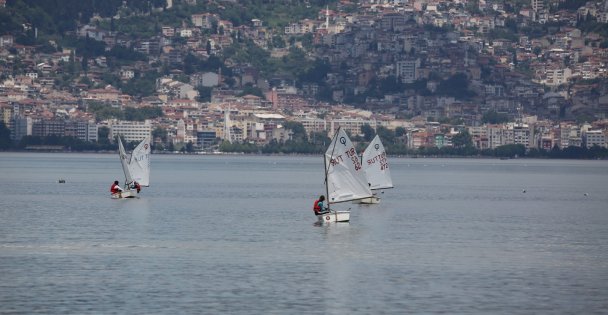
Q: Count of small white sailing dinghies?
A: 4